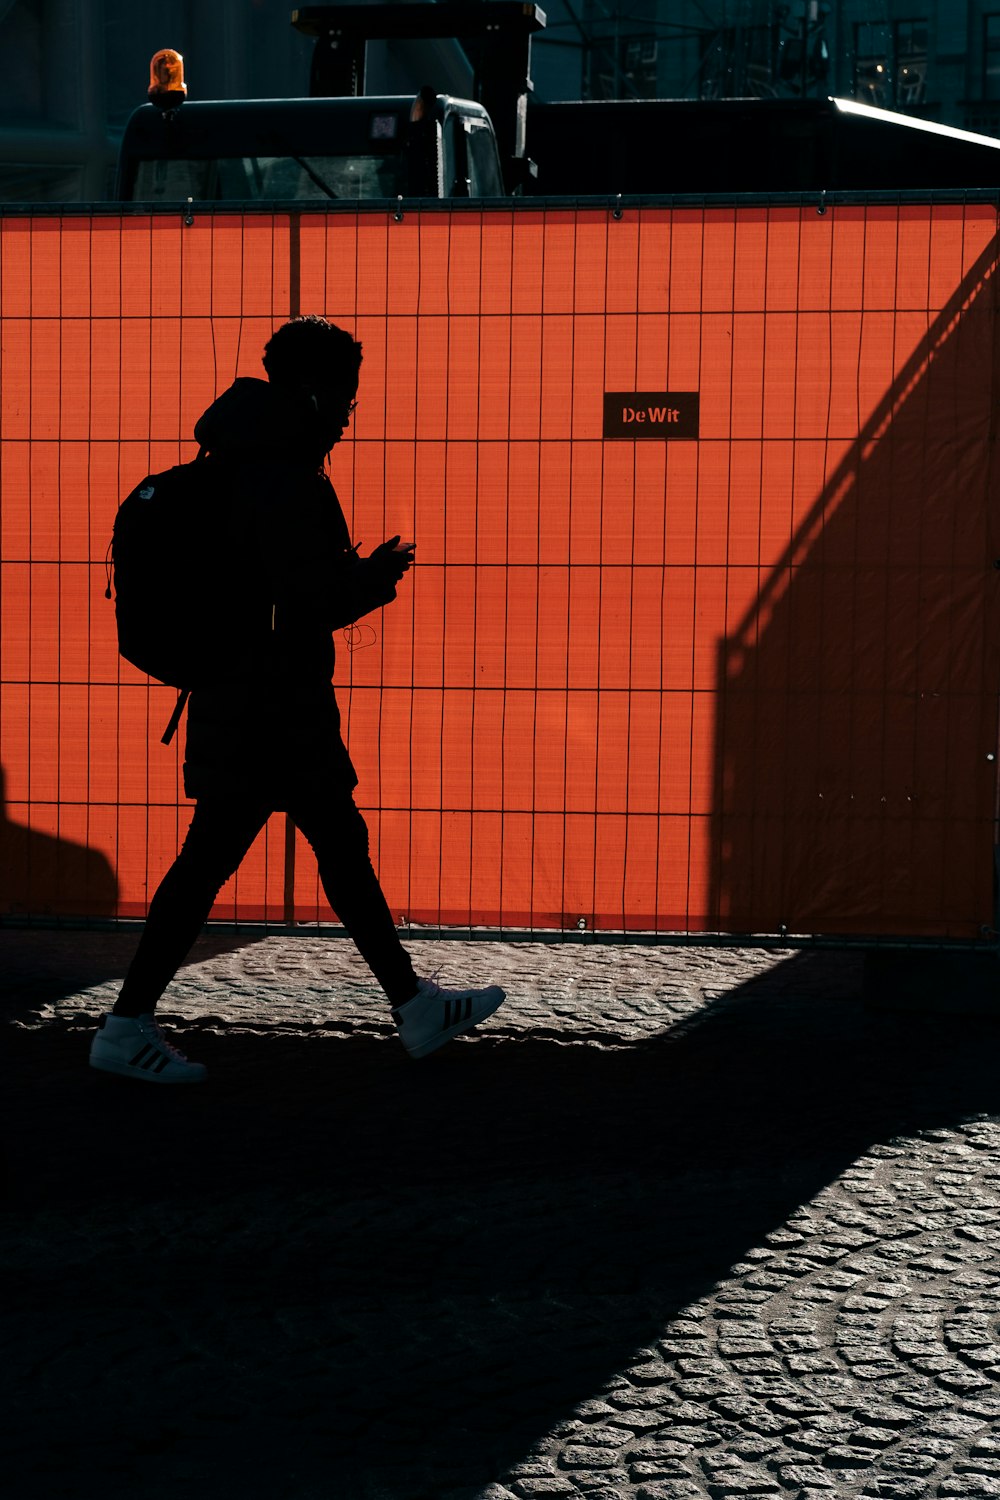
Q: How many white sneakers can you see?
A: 2